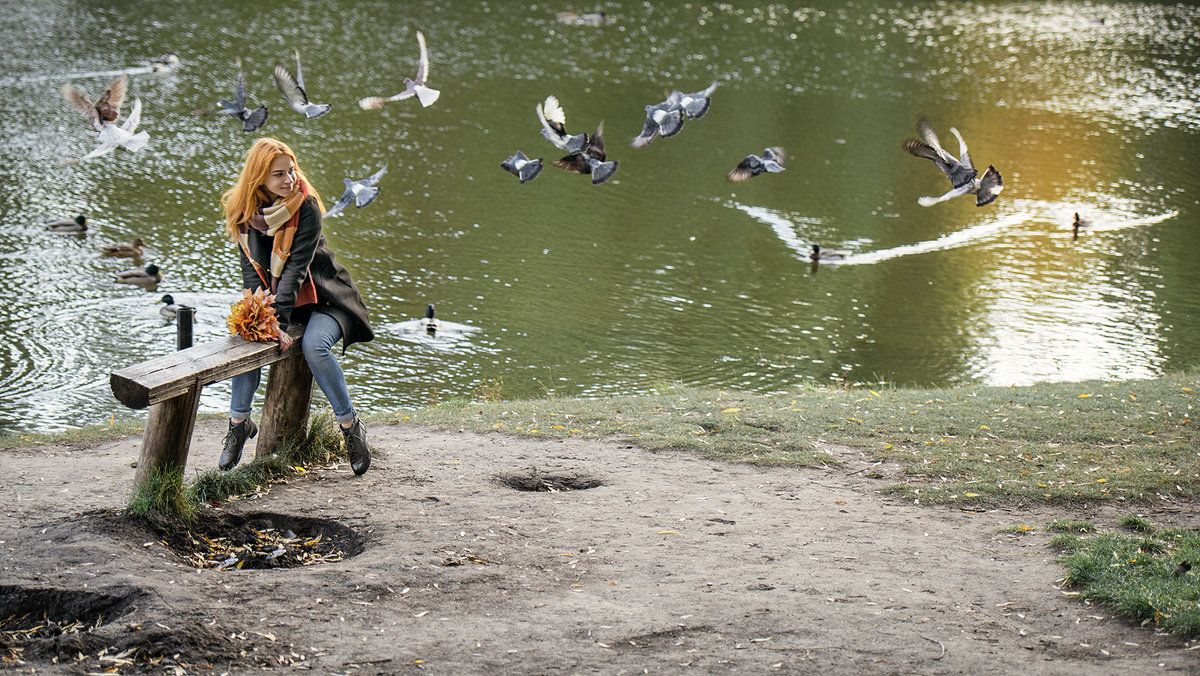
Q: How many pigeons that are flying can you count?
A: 14